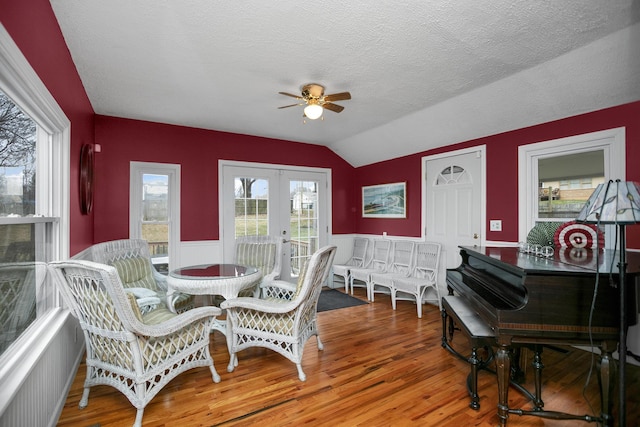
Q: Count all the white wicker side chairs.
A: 4